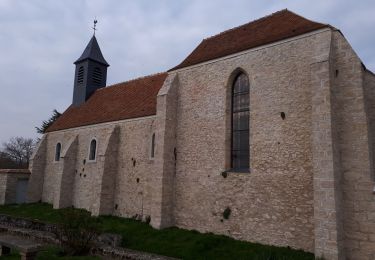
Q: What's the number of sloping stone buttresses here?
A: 5